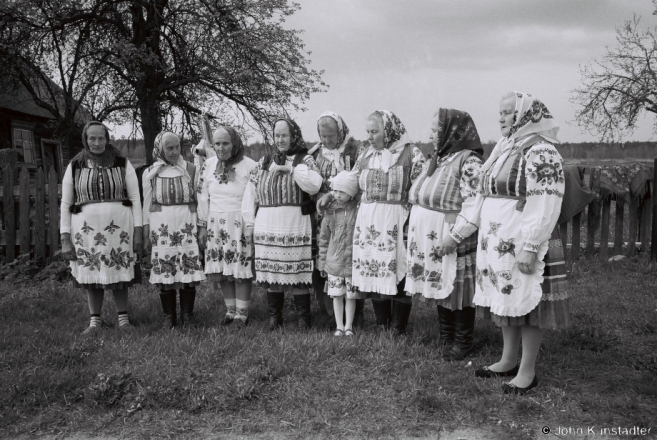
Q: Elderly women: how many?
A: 8